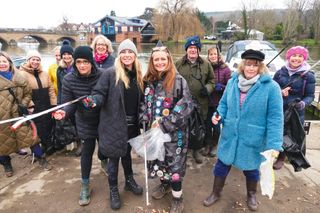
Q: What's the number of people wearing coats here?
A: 12